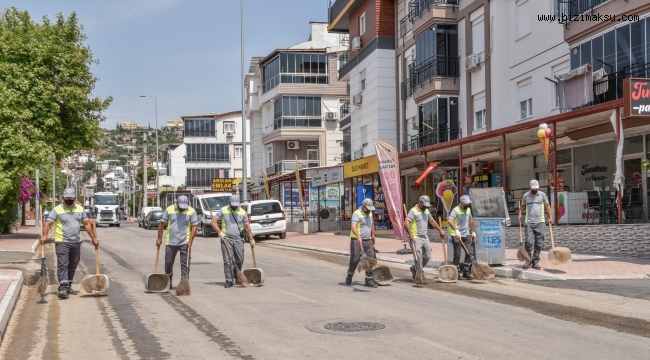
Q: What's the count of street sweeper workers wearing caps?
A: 7